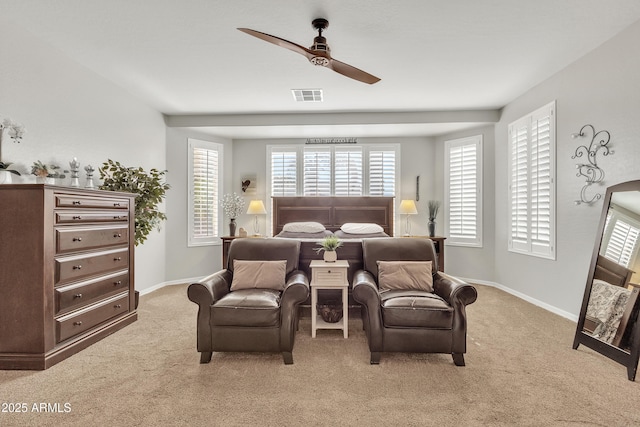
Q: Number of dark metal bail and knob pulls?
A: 13